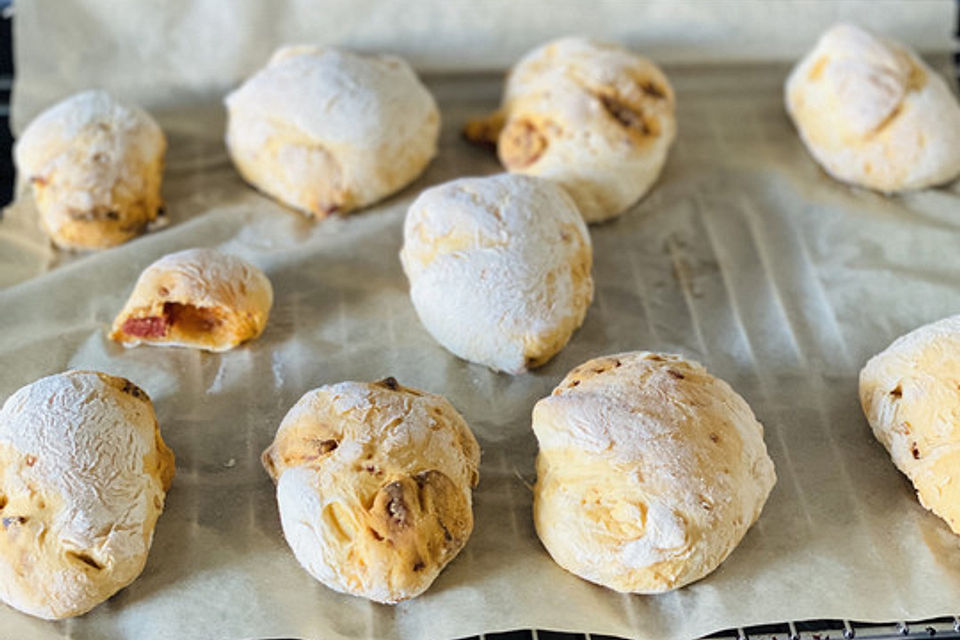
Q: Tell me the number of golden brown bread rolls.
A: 10